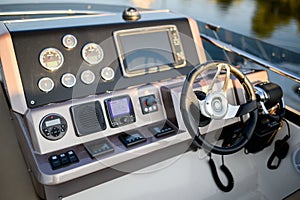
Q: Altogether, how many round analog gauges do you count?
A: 7